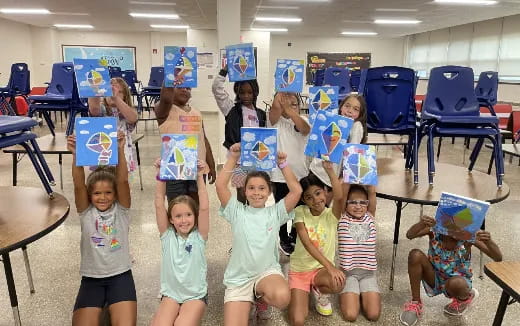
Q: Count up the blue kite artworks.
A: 11